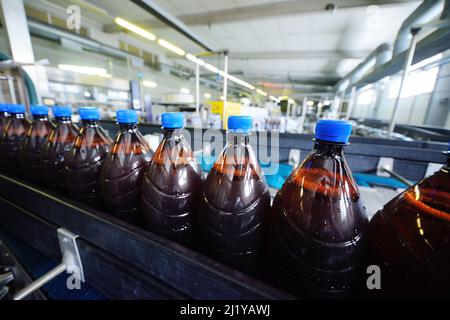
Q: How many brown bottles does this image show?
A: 10